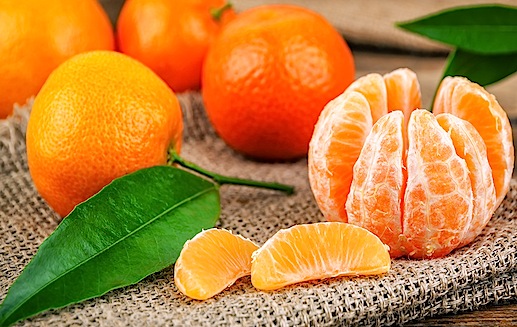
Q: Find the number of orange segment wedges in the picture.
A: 2